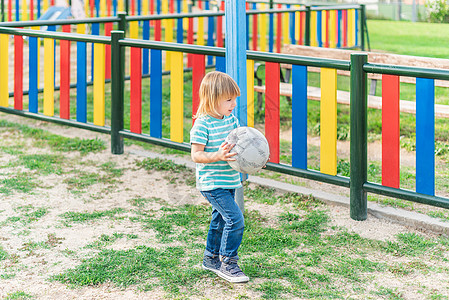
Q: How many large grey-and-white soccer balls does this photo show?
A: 1